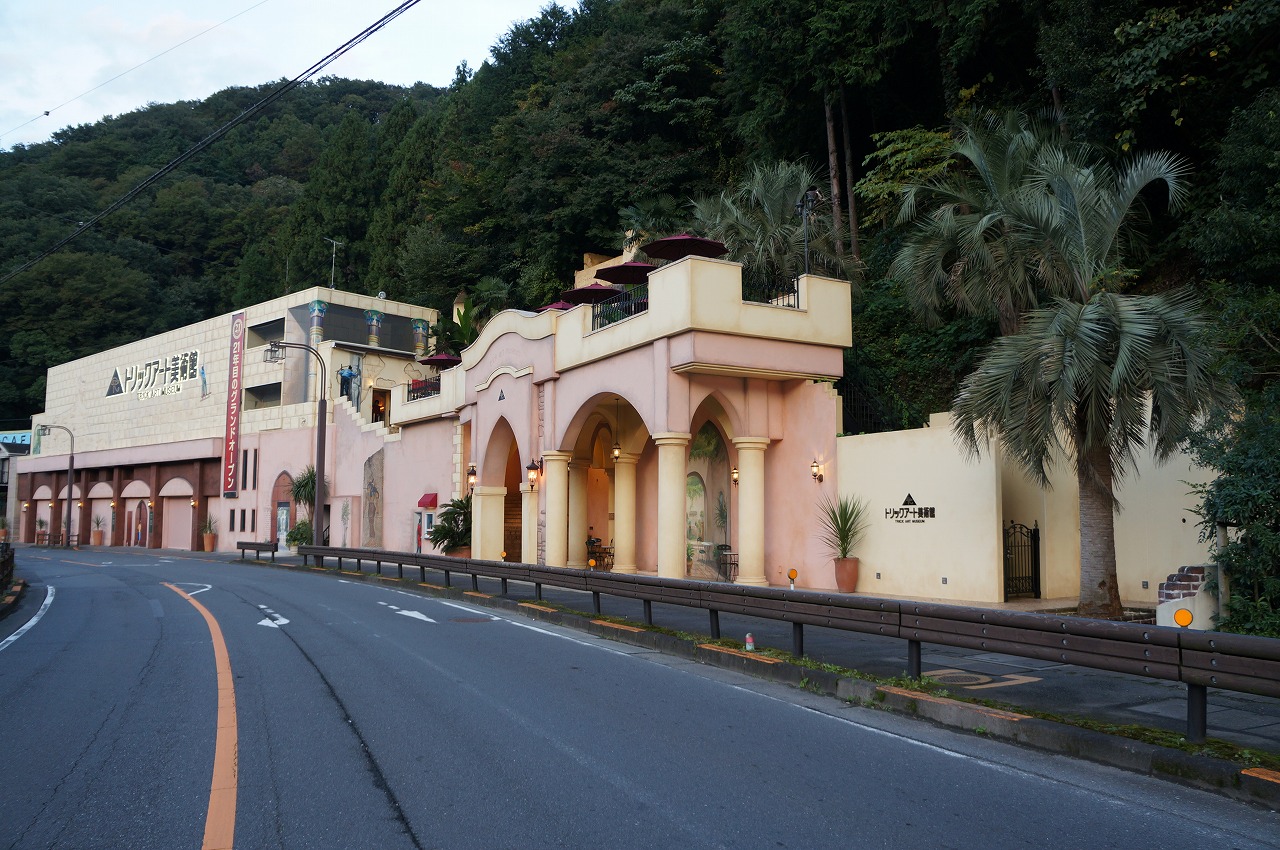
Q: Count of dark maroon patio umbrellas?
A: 5